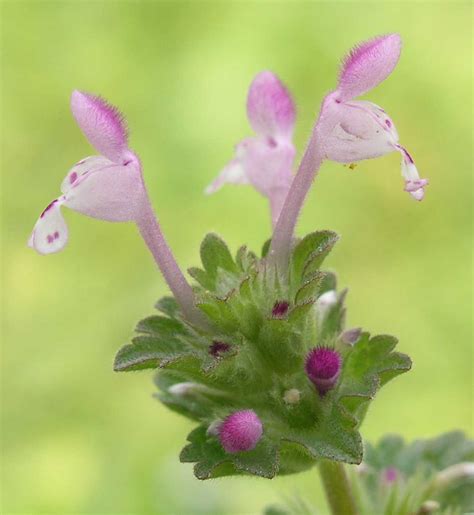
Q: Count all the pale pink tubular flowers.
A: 3